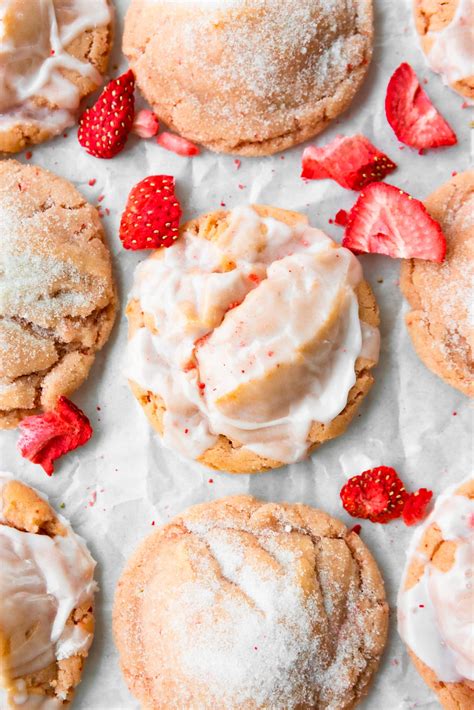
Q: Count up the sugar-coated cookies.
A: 4